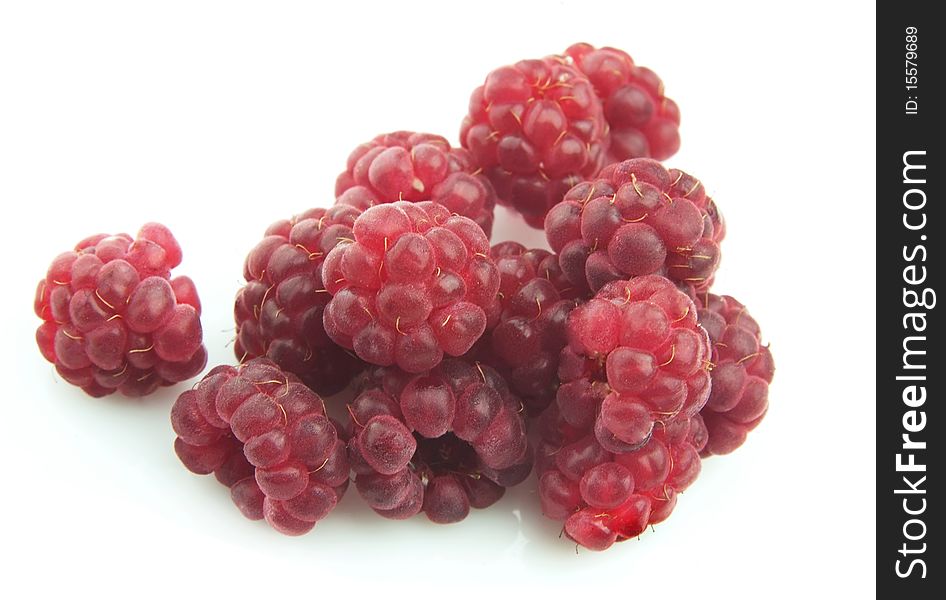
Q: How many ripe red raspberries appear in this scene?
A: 13